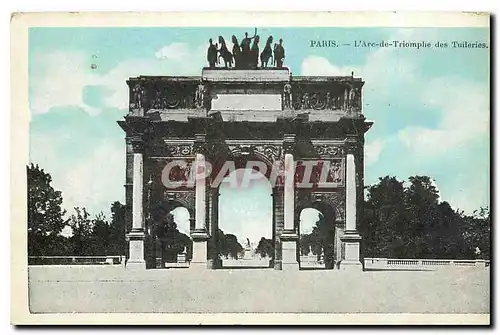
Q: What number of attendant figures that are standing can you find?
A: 2